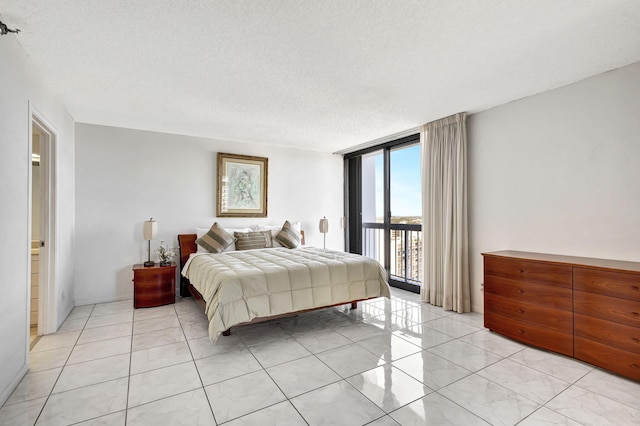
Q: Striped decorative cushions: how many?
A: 3